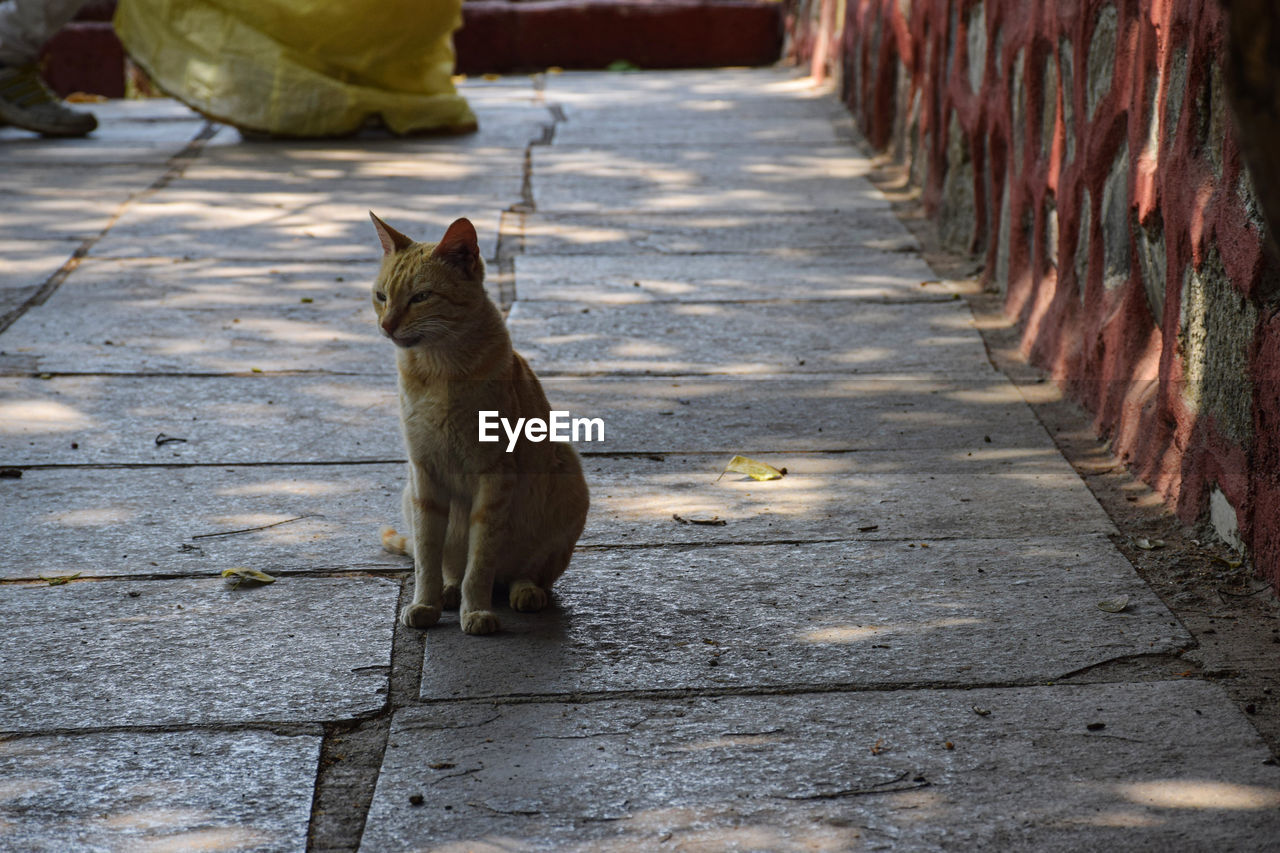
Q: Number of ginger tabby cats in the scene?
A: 1